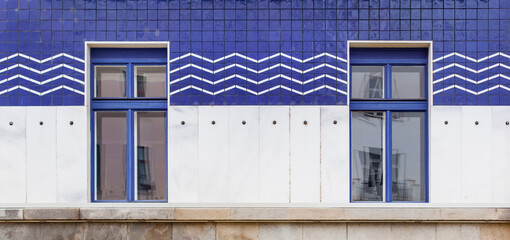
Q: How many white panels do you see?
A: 12